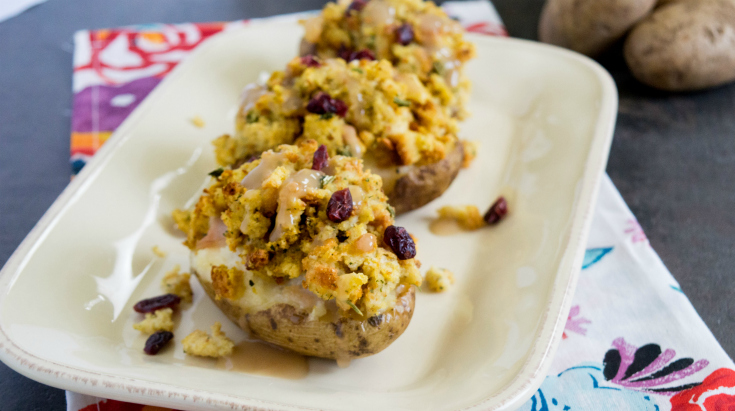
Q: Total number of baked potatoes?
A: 3